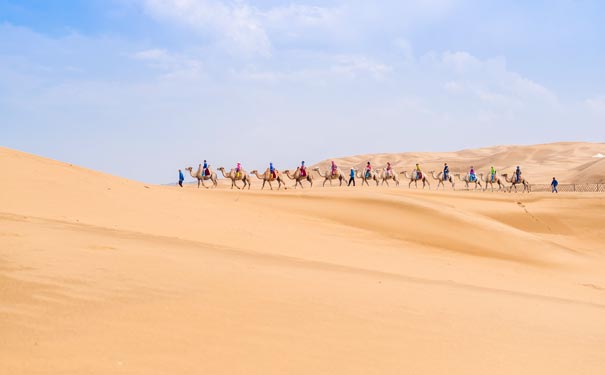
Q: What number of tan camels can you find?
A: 12